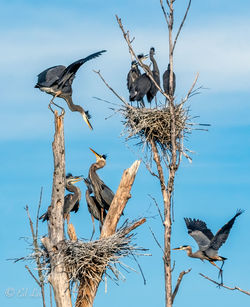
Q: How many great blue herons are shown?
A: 9